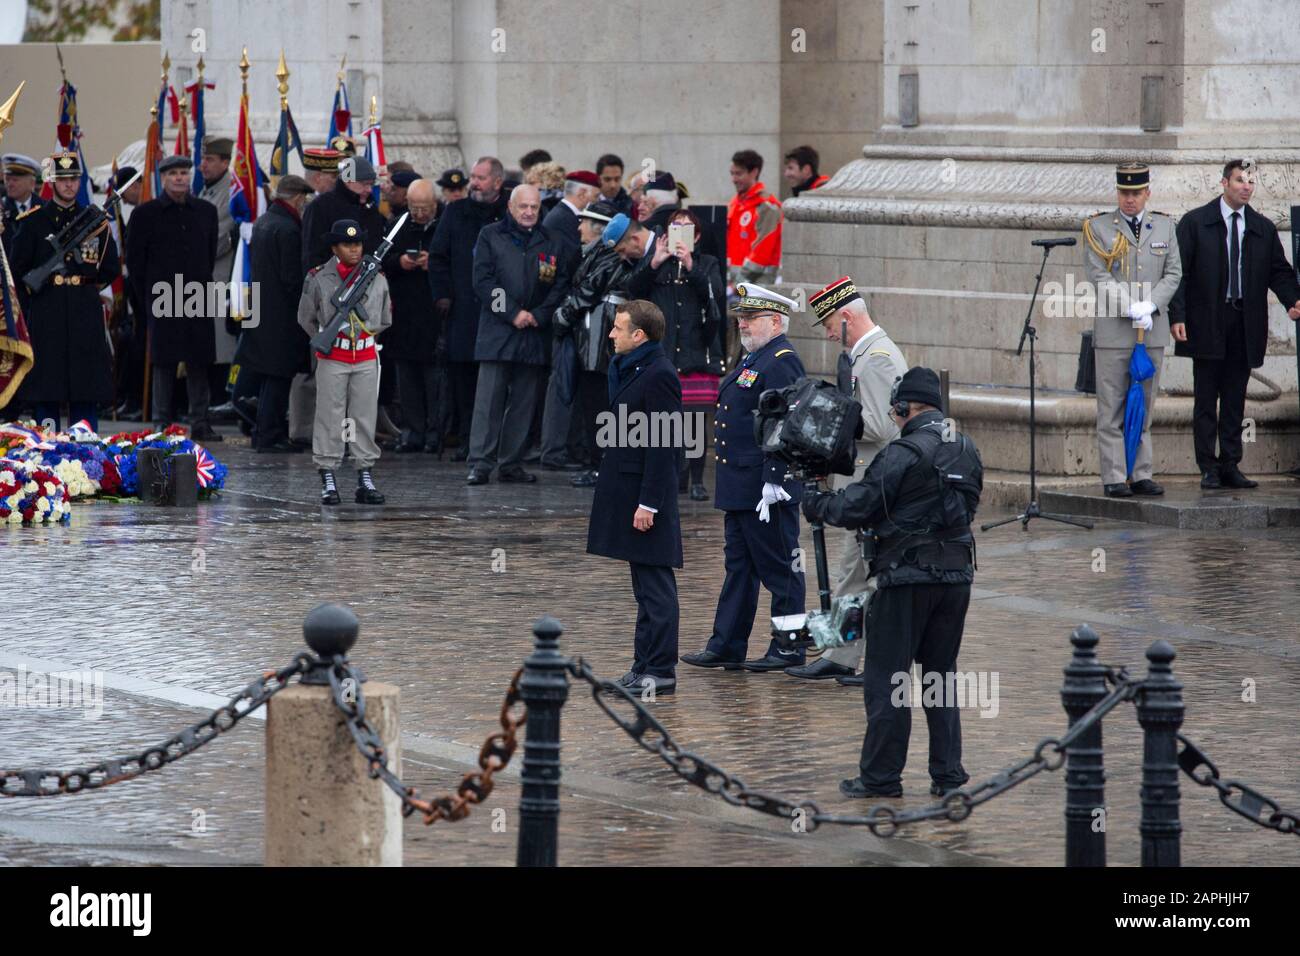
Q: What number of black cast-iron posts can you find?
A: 3